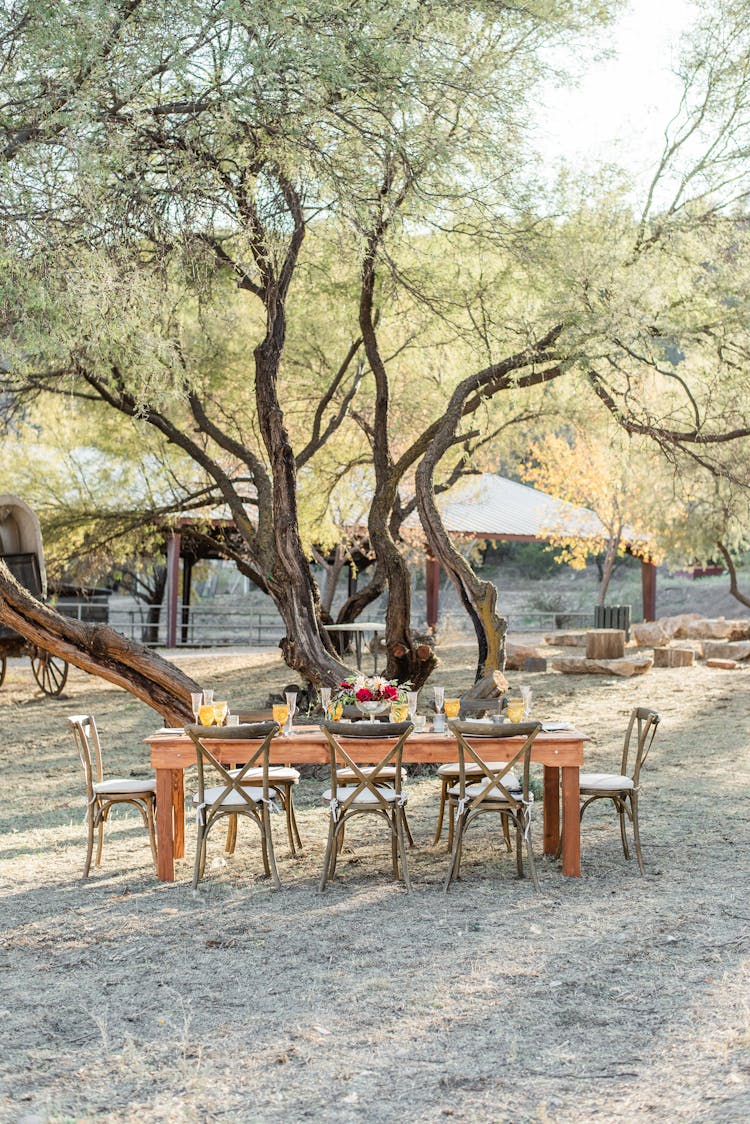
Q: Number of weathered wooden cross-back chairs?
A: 8